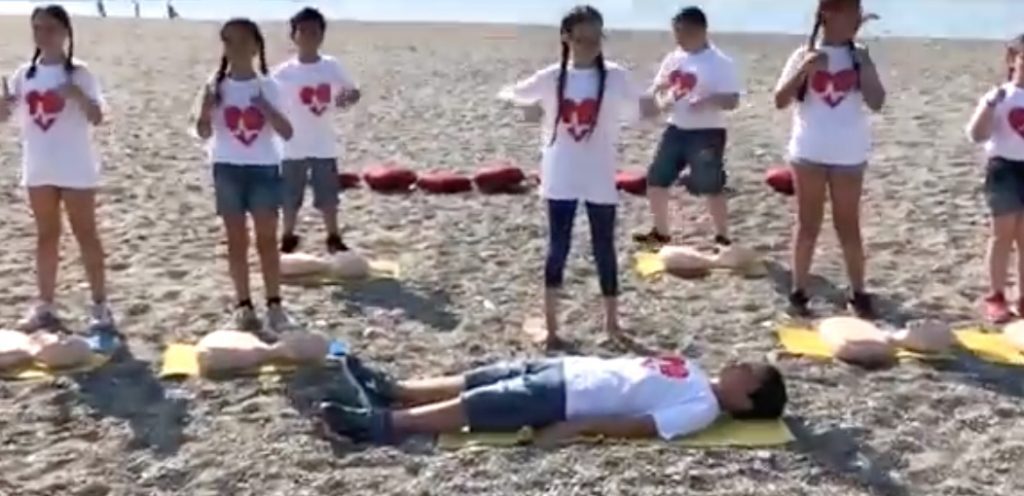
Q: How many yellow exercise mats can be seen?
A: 7